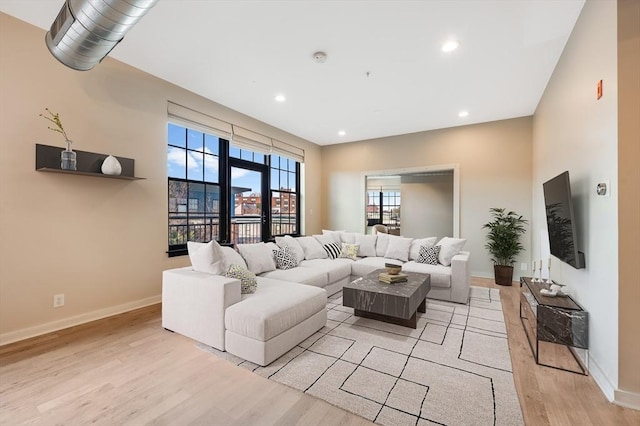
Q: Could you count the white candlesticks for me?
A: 3